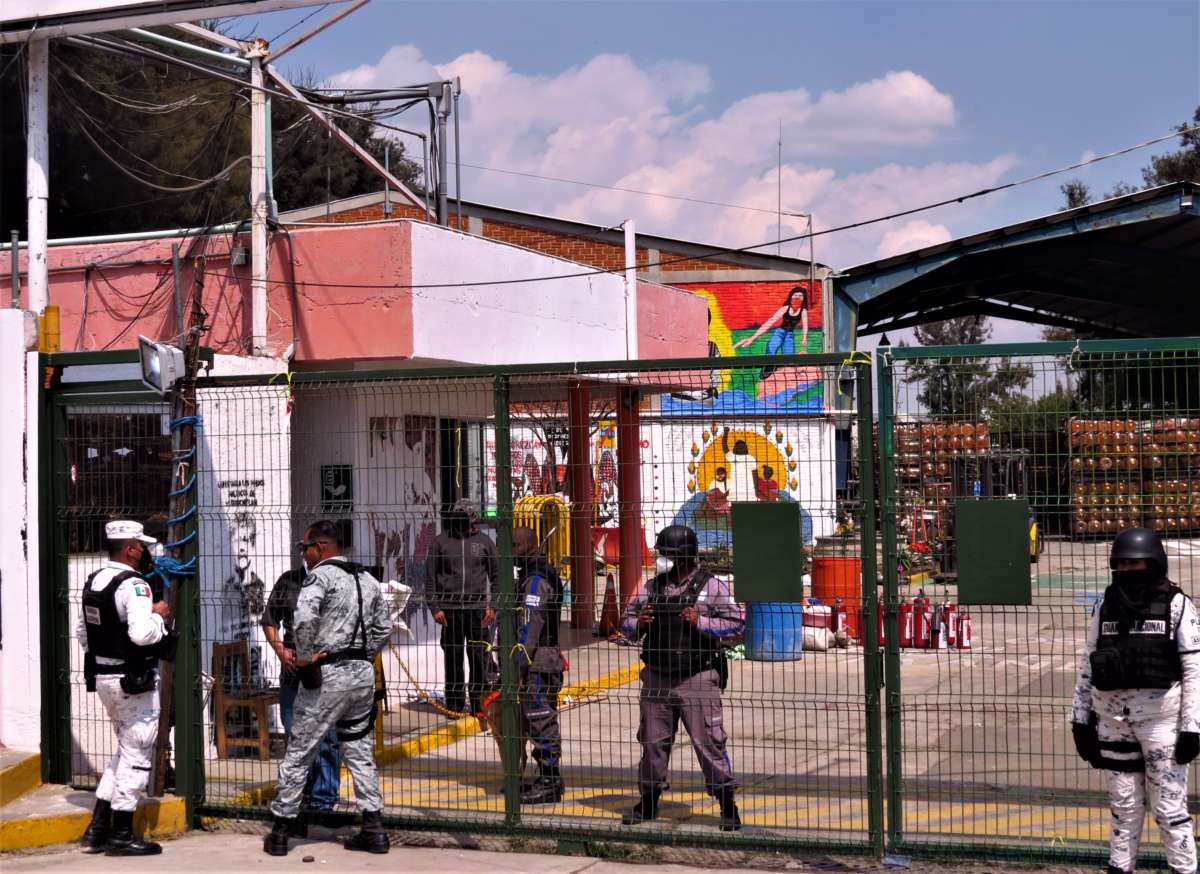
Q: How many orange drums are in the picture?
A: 1